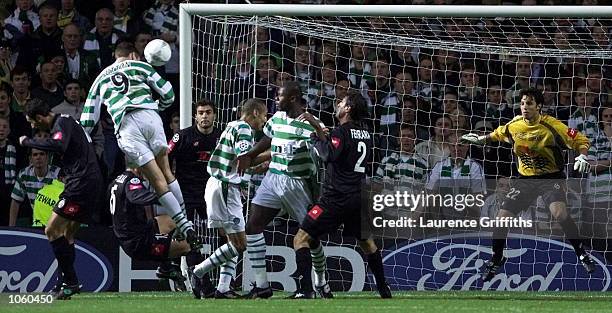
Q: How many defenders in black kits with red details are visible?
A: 4